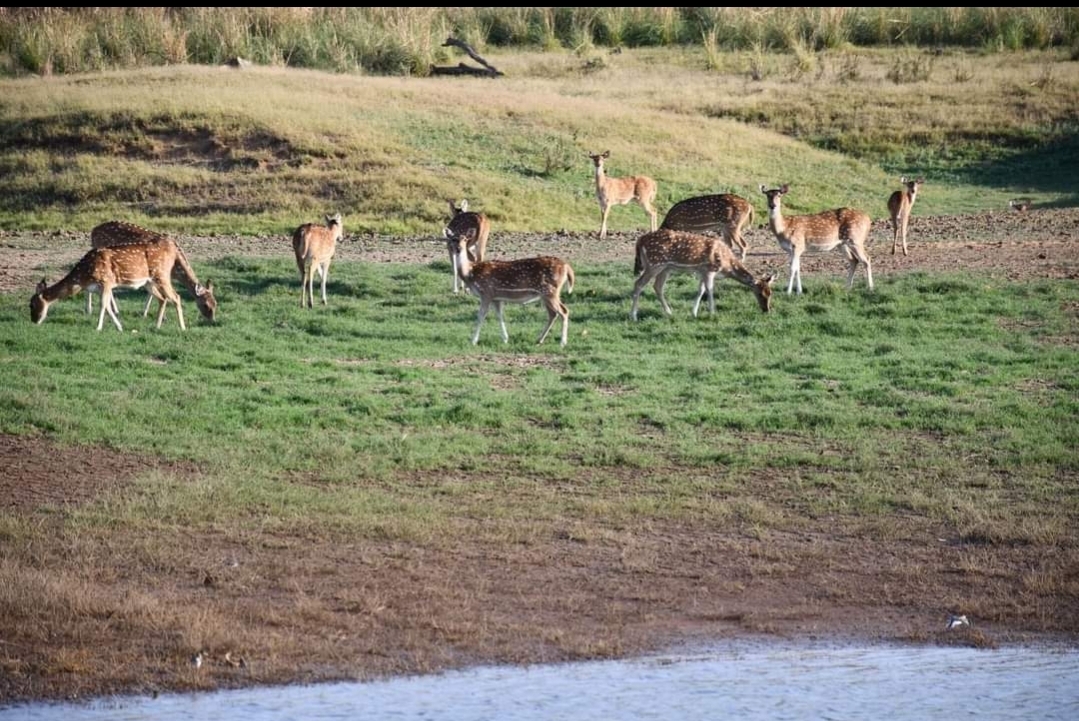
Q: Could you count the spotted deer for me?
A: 10